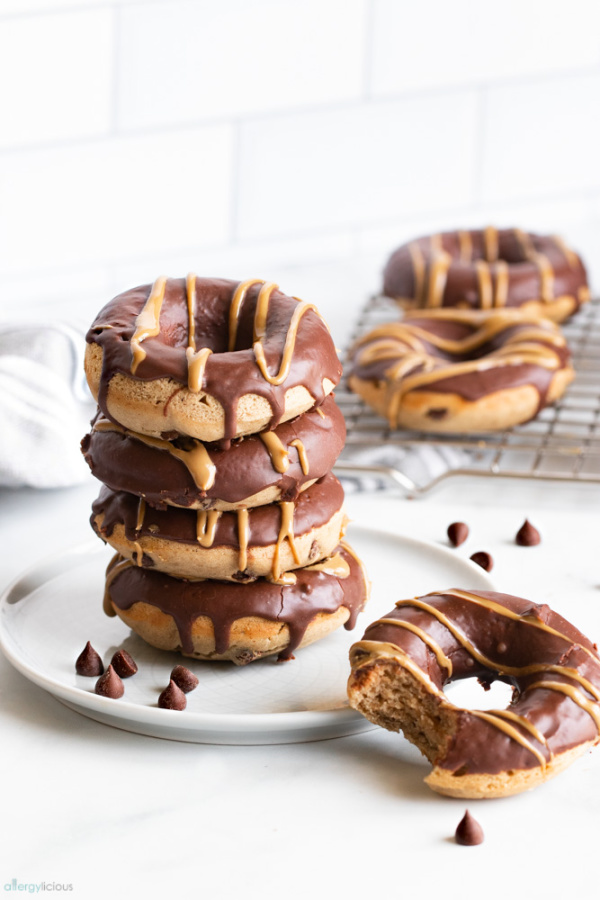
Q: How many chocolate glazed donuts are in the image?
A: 7